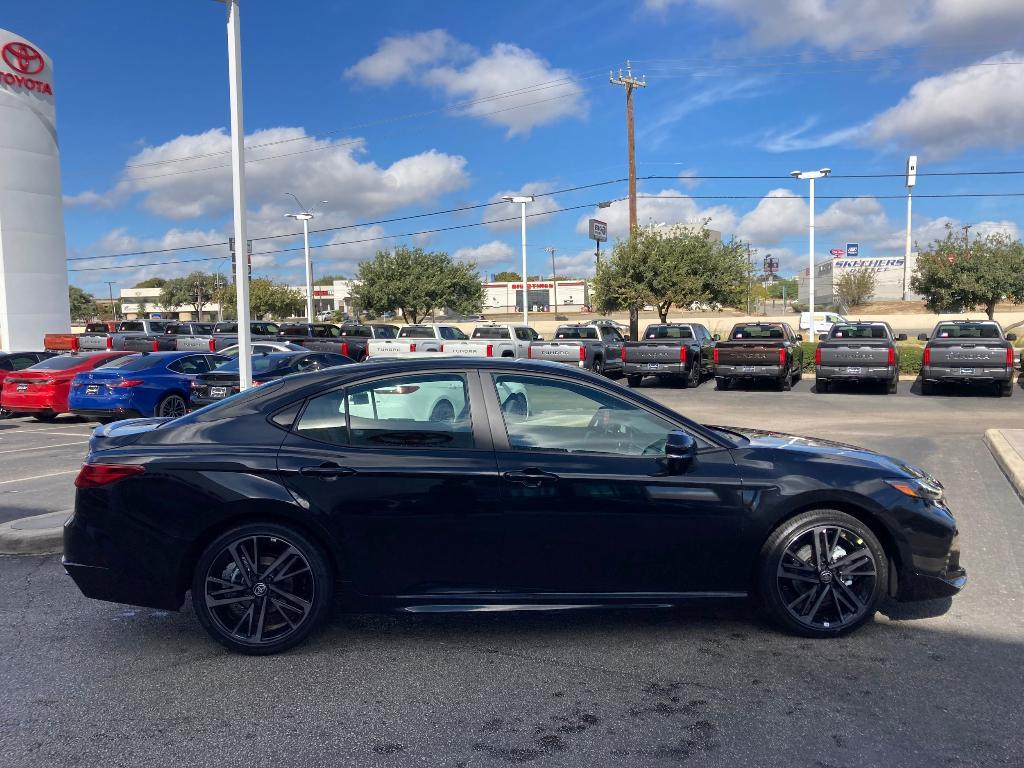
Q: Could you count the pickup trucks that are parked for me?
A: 13